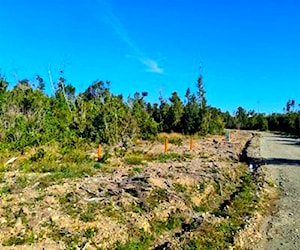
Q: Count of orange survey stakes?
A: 3